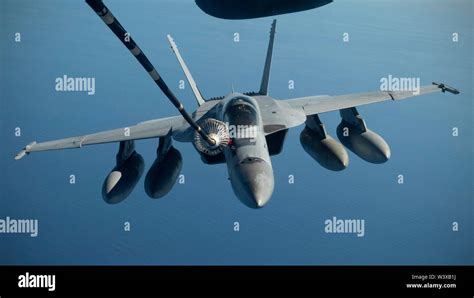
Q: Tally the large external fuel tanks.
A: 4